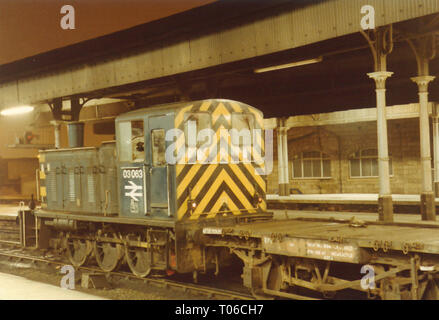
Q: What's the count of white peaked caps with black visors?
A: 0